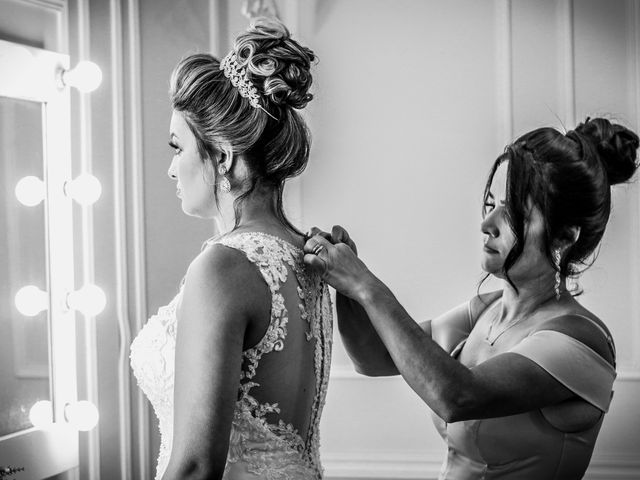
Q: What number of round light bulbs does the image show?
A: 7